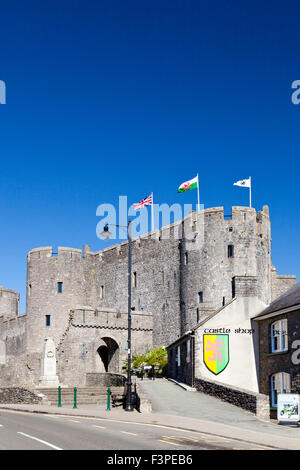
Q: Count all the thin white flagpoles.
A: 3